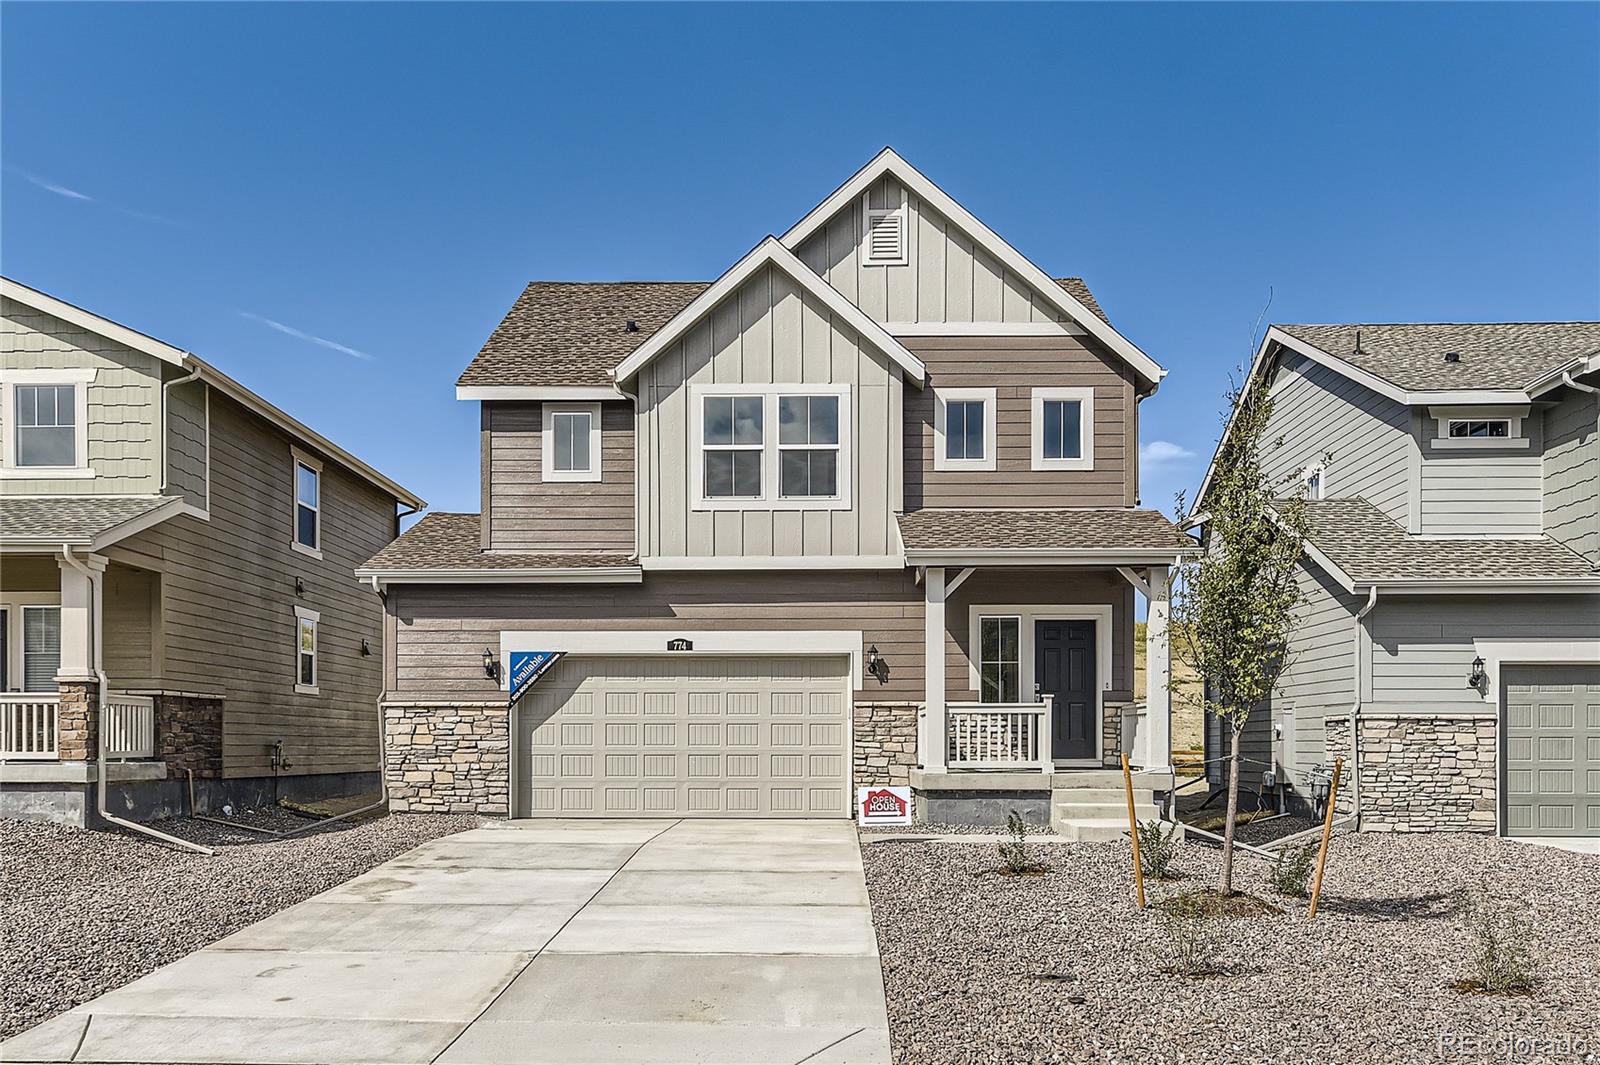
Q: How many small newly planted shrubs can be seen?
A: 5